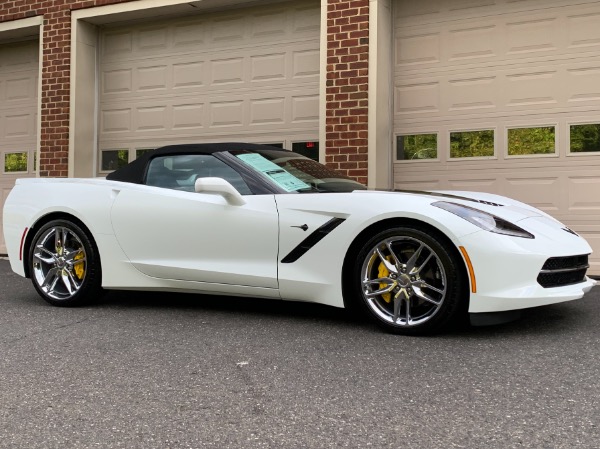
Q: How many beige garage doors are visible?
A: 3